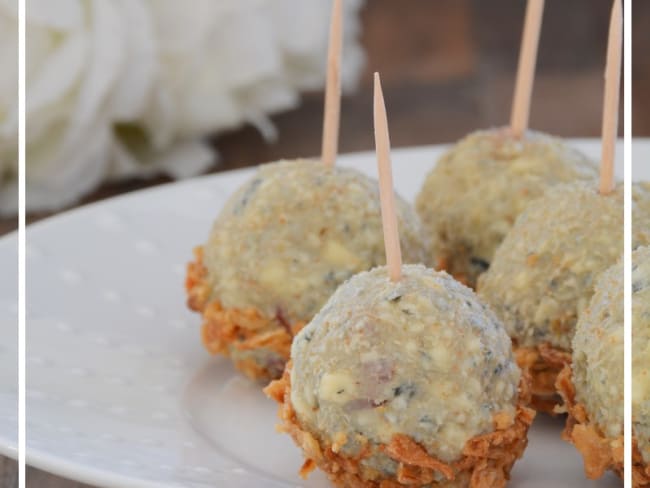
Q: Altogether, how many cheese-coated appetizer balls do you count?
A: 5